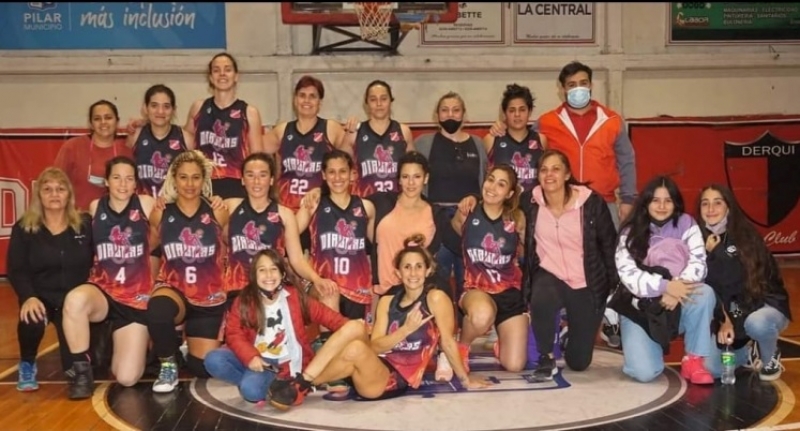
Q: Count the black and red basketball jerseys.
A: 11